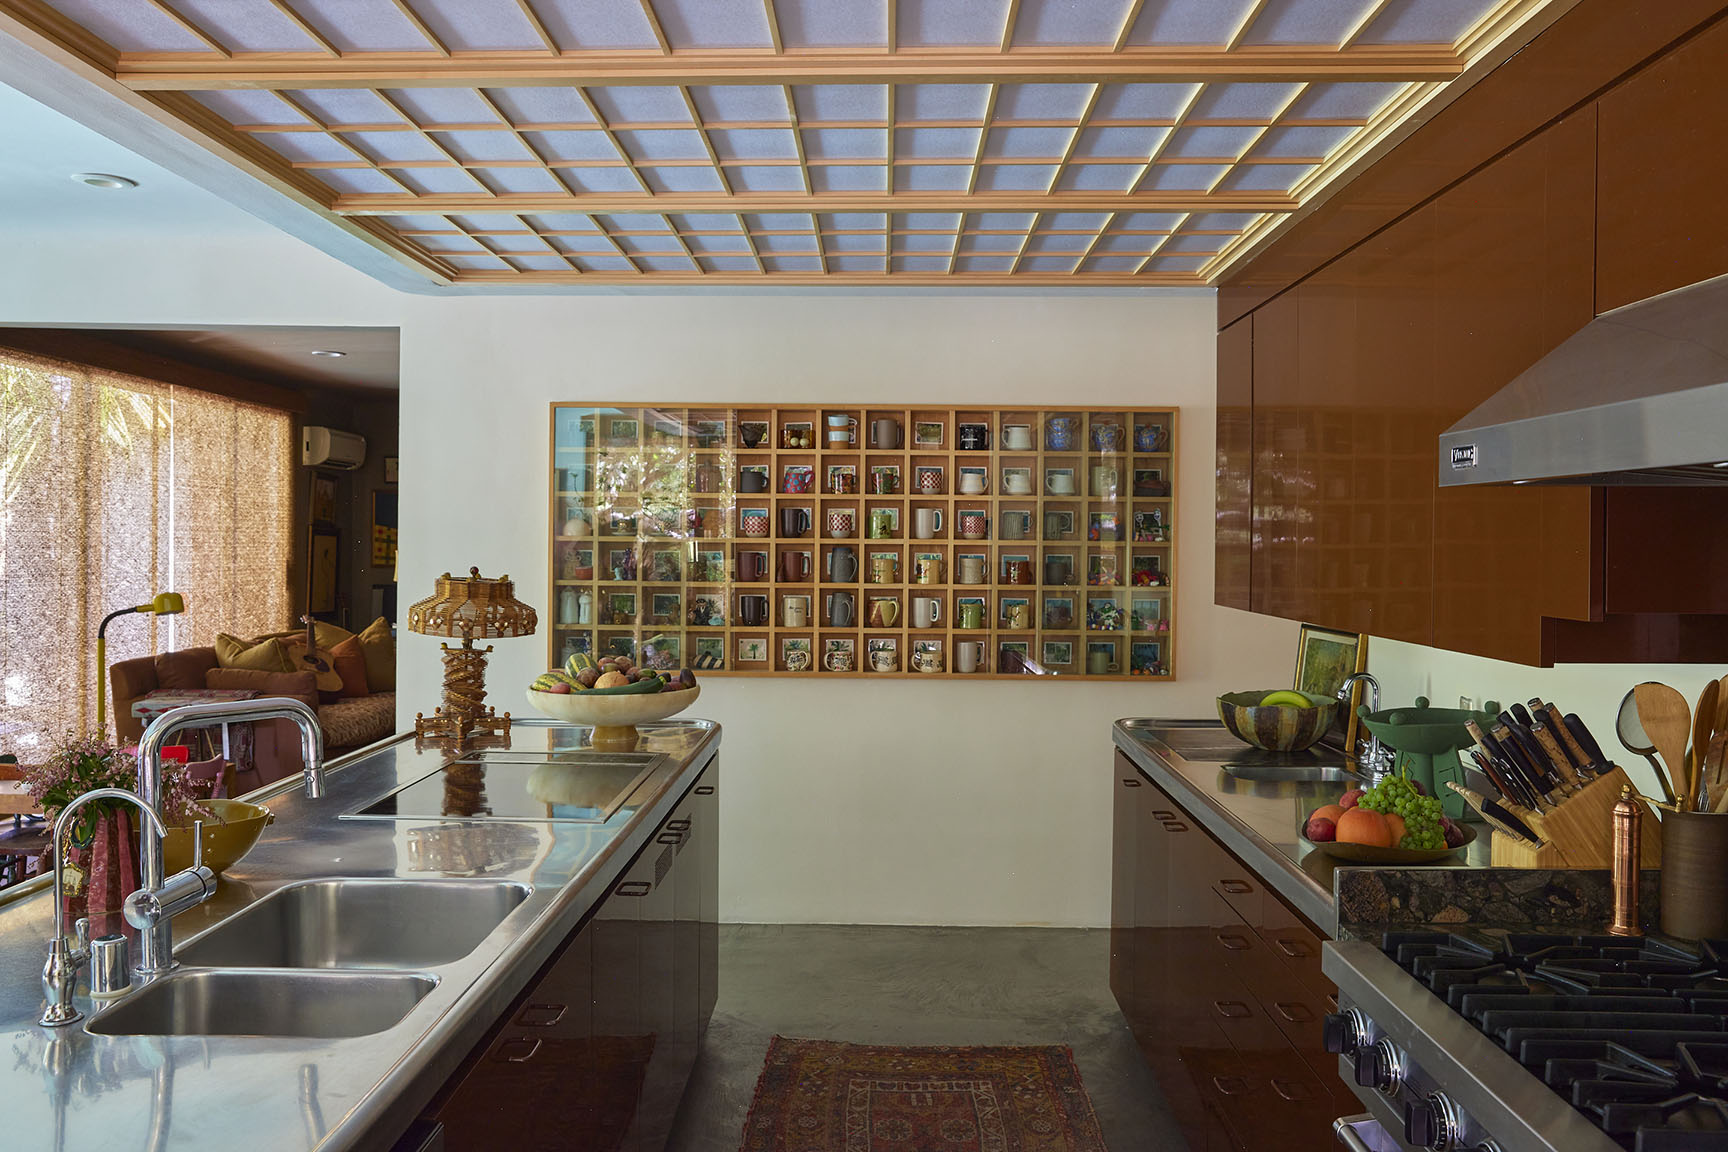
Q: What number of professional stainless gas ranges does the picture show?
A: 1